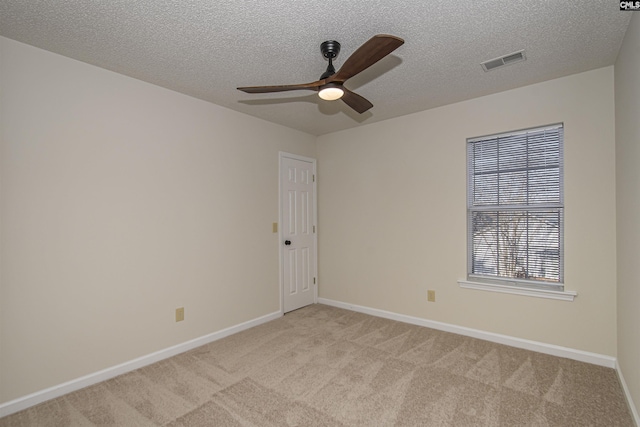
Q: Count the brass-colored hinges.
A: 3